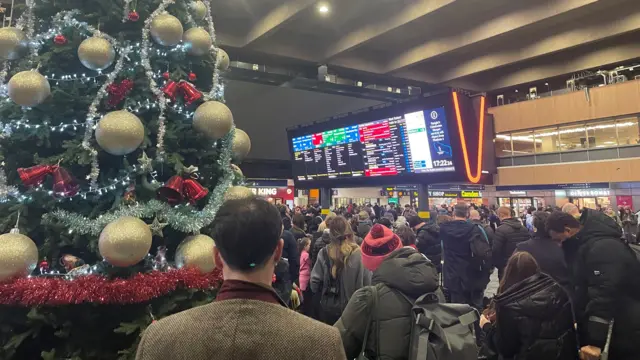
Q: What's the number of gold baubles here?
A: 15